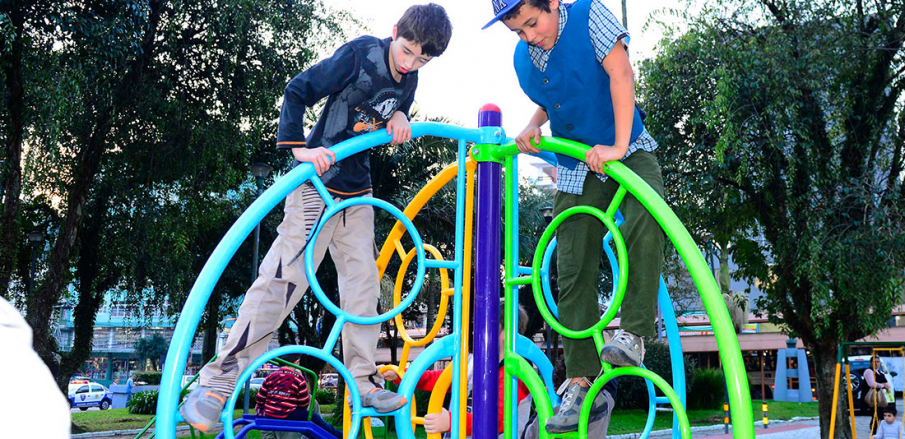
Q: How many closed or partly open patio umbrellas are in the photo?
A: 0